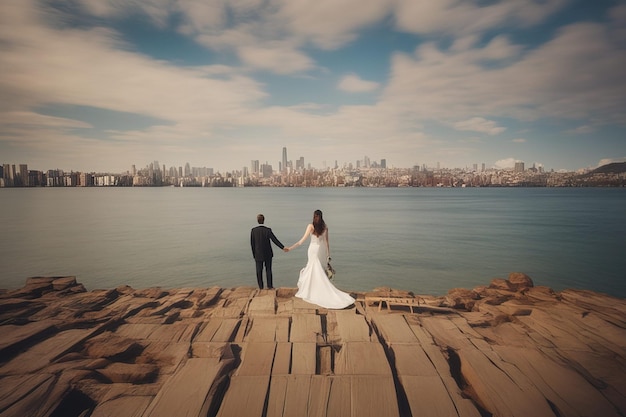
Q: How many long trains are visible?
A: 1